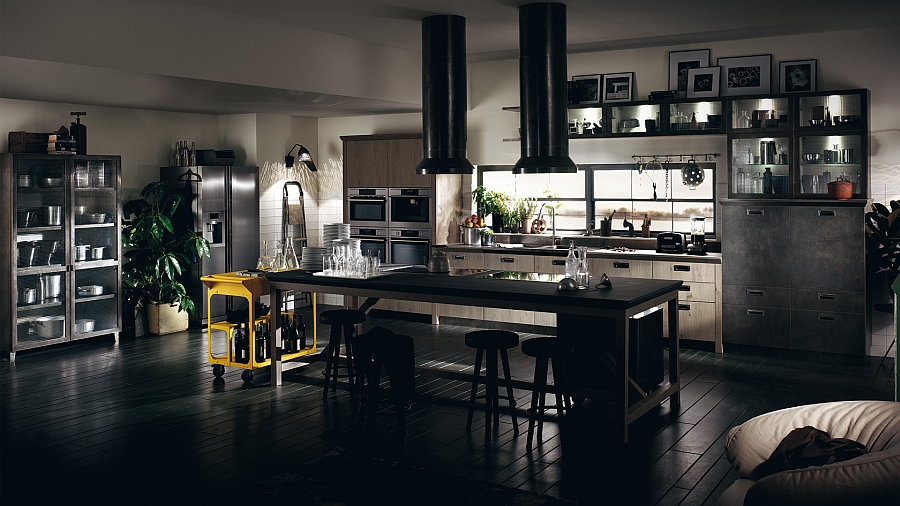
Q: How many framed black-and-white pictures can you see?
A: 6